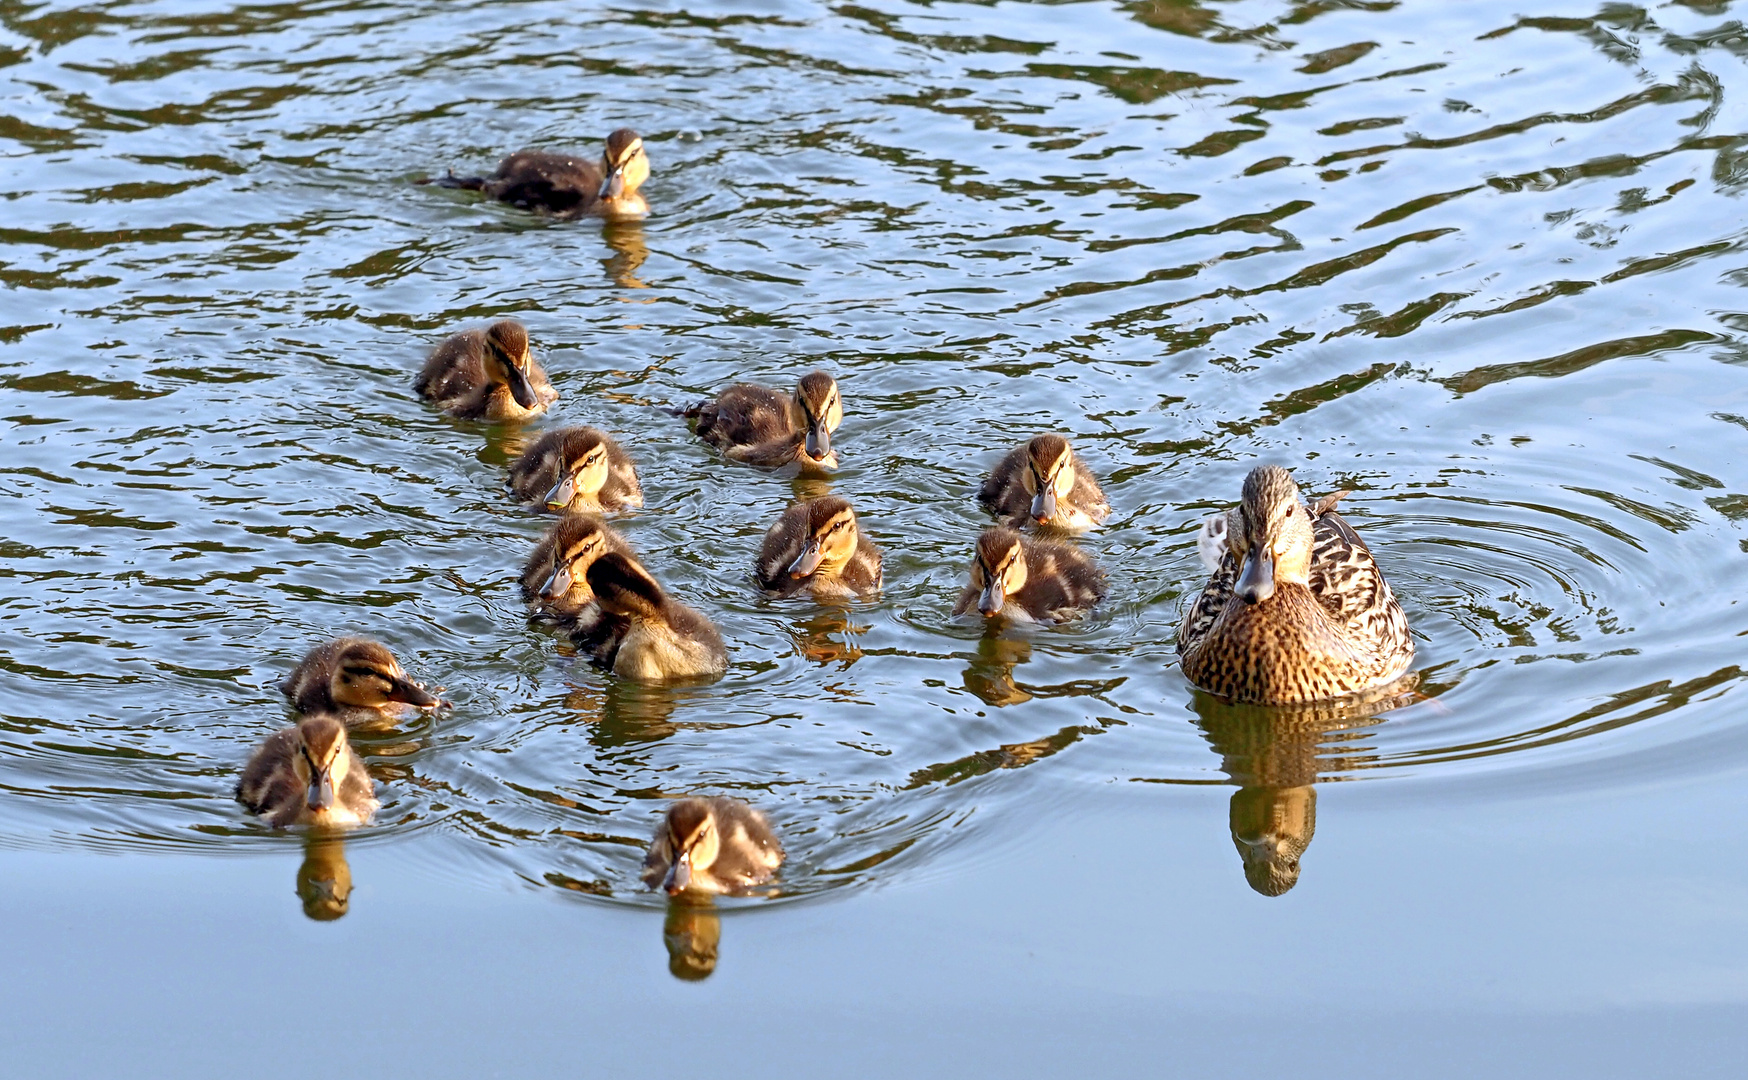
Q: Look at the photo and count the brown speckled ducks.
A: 1